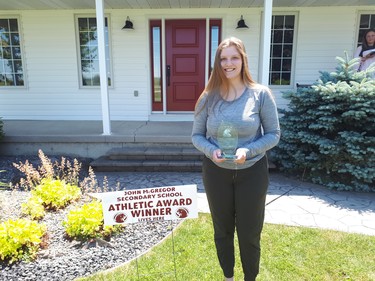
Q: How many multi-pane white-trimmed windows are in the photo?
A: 4